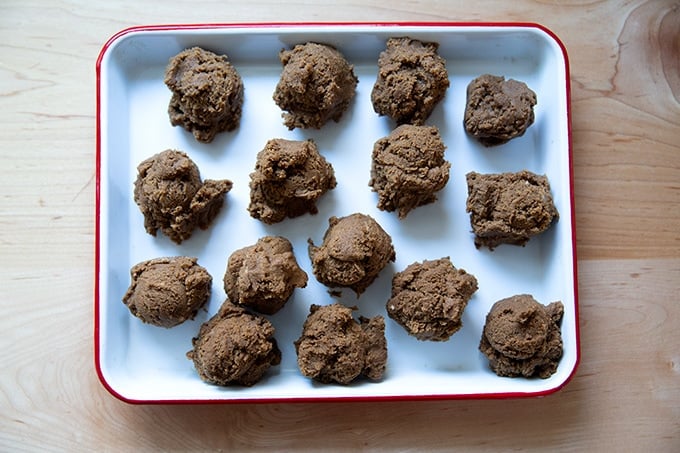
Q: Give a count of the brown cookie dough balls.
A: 15